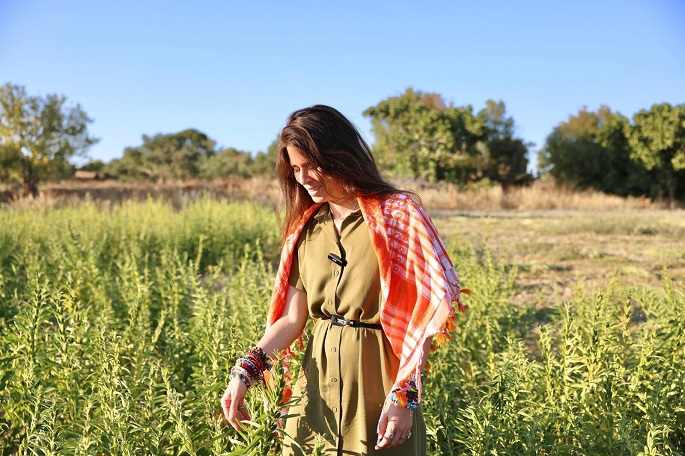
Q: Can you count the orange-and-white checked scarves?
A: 1